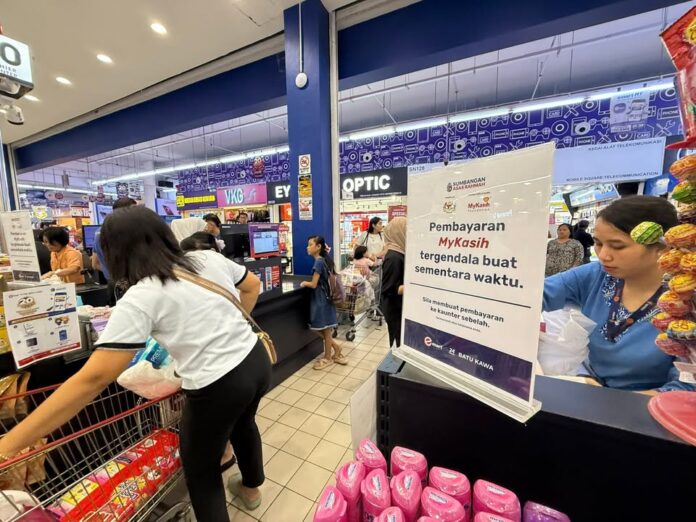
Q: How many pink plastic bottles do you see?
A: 12